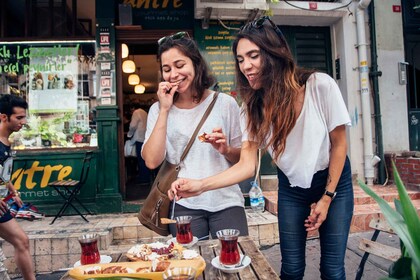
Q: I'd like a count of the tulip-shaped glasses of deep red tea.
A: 3